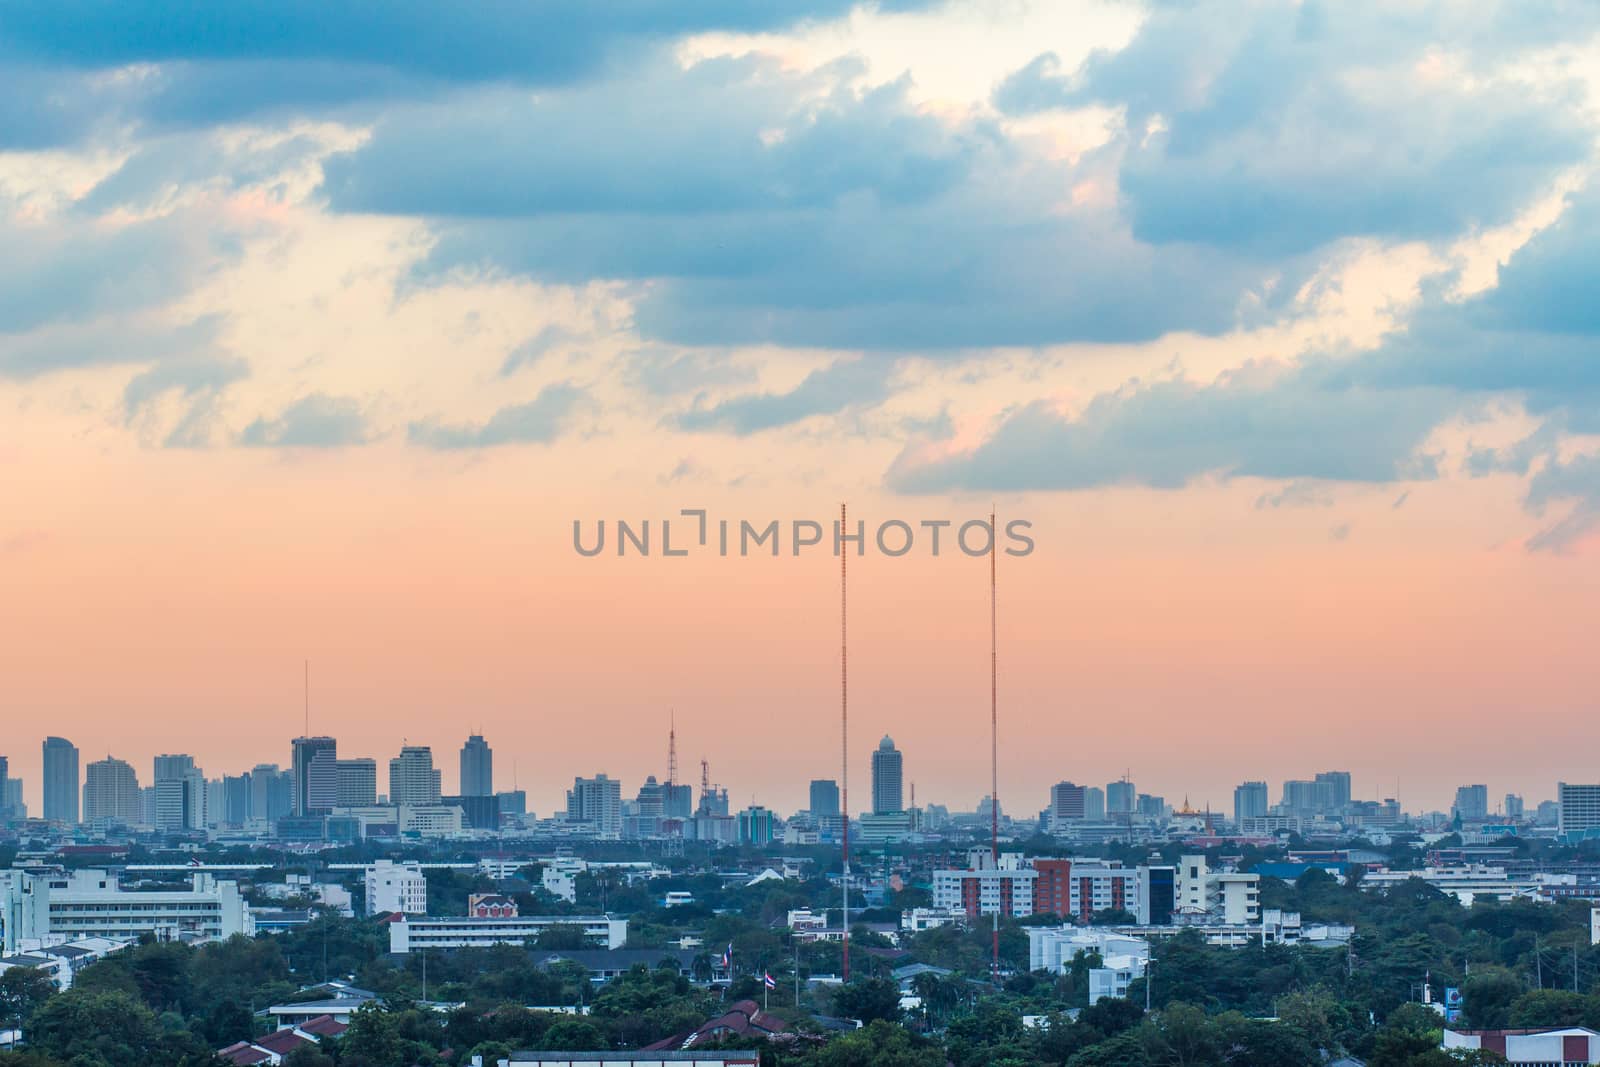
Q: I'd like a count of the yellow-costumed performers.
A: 0